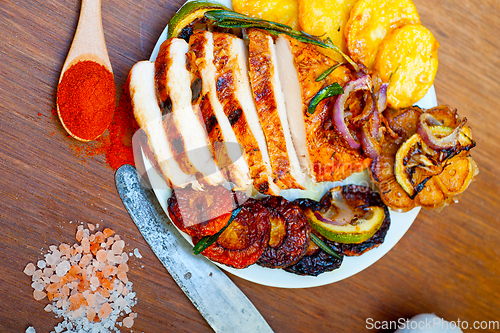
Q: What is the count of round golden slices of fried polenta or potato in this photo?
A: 4